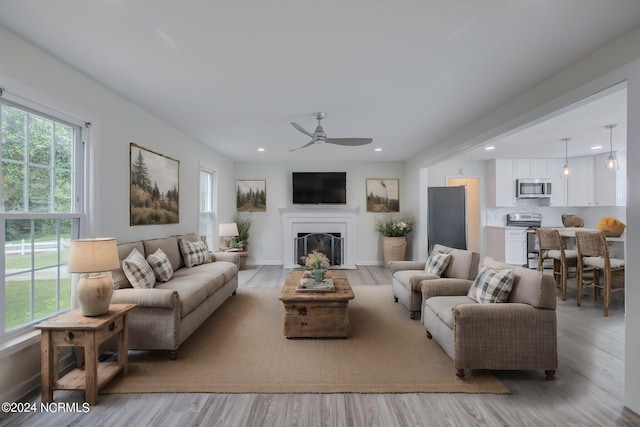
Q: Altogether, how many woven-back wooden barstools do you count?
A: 2